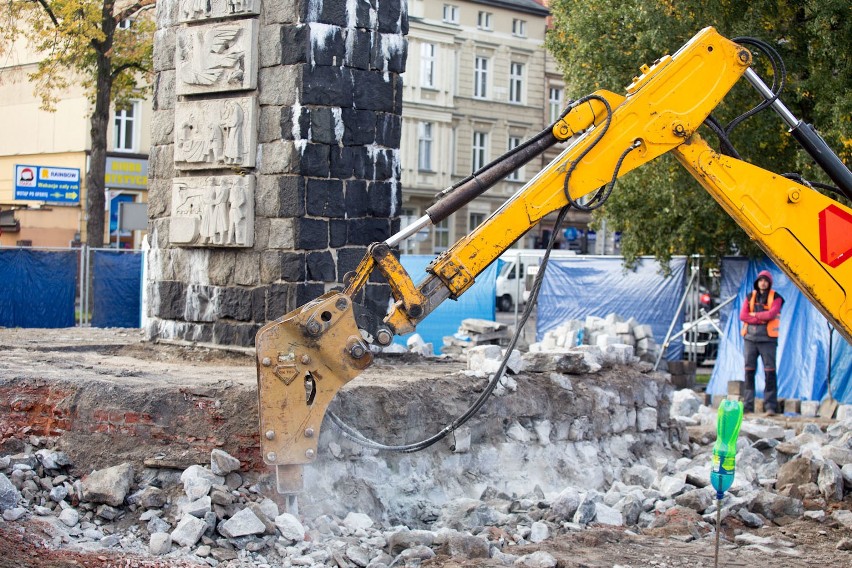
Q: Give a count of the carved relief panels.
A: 4